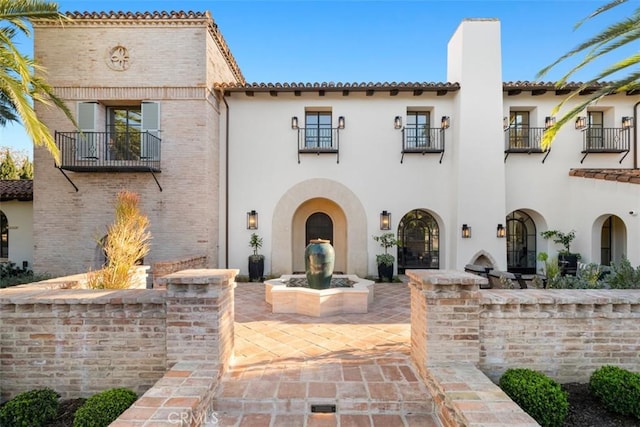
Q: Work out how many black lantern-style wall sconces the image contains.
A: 12